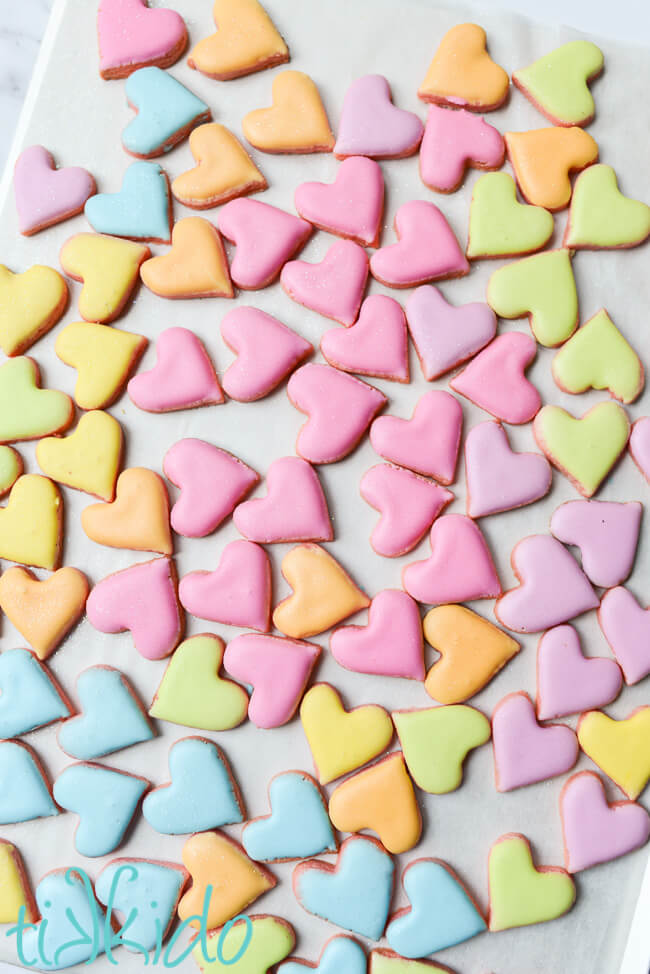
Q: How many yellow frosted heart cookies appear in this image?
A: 8